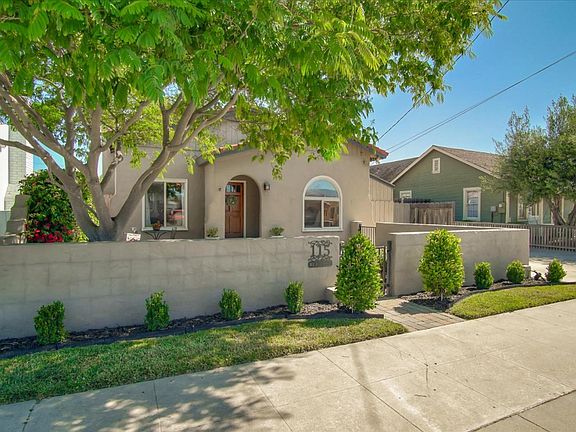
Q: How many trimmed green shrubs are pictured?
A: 9